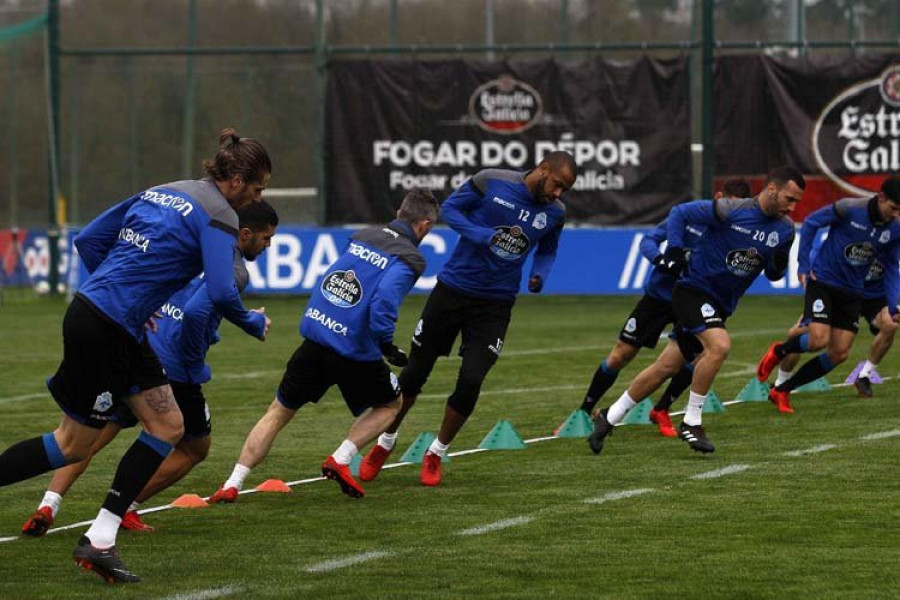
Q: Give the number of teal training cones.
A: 8